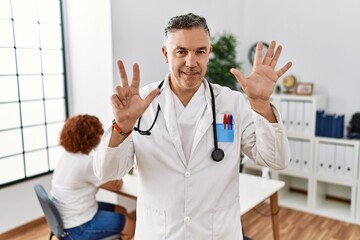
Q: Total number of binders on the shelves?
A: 11